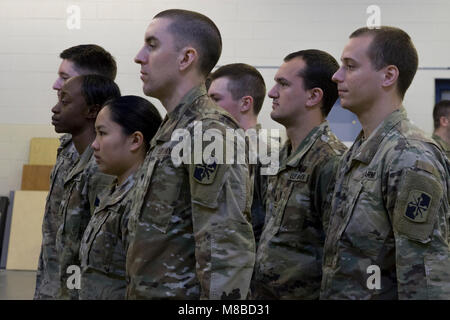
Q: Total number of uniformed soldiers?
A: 8